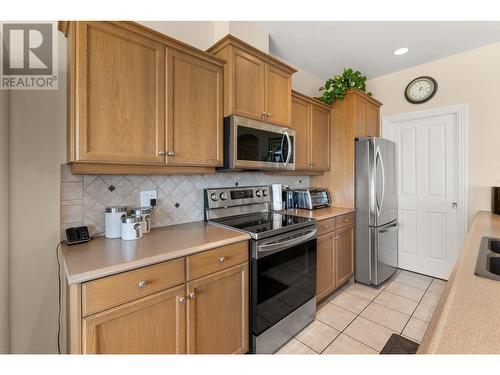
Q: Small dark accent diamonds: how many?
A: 4